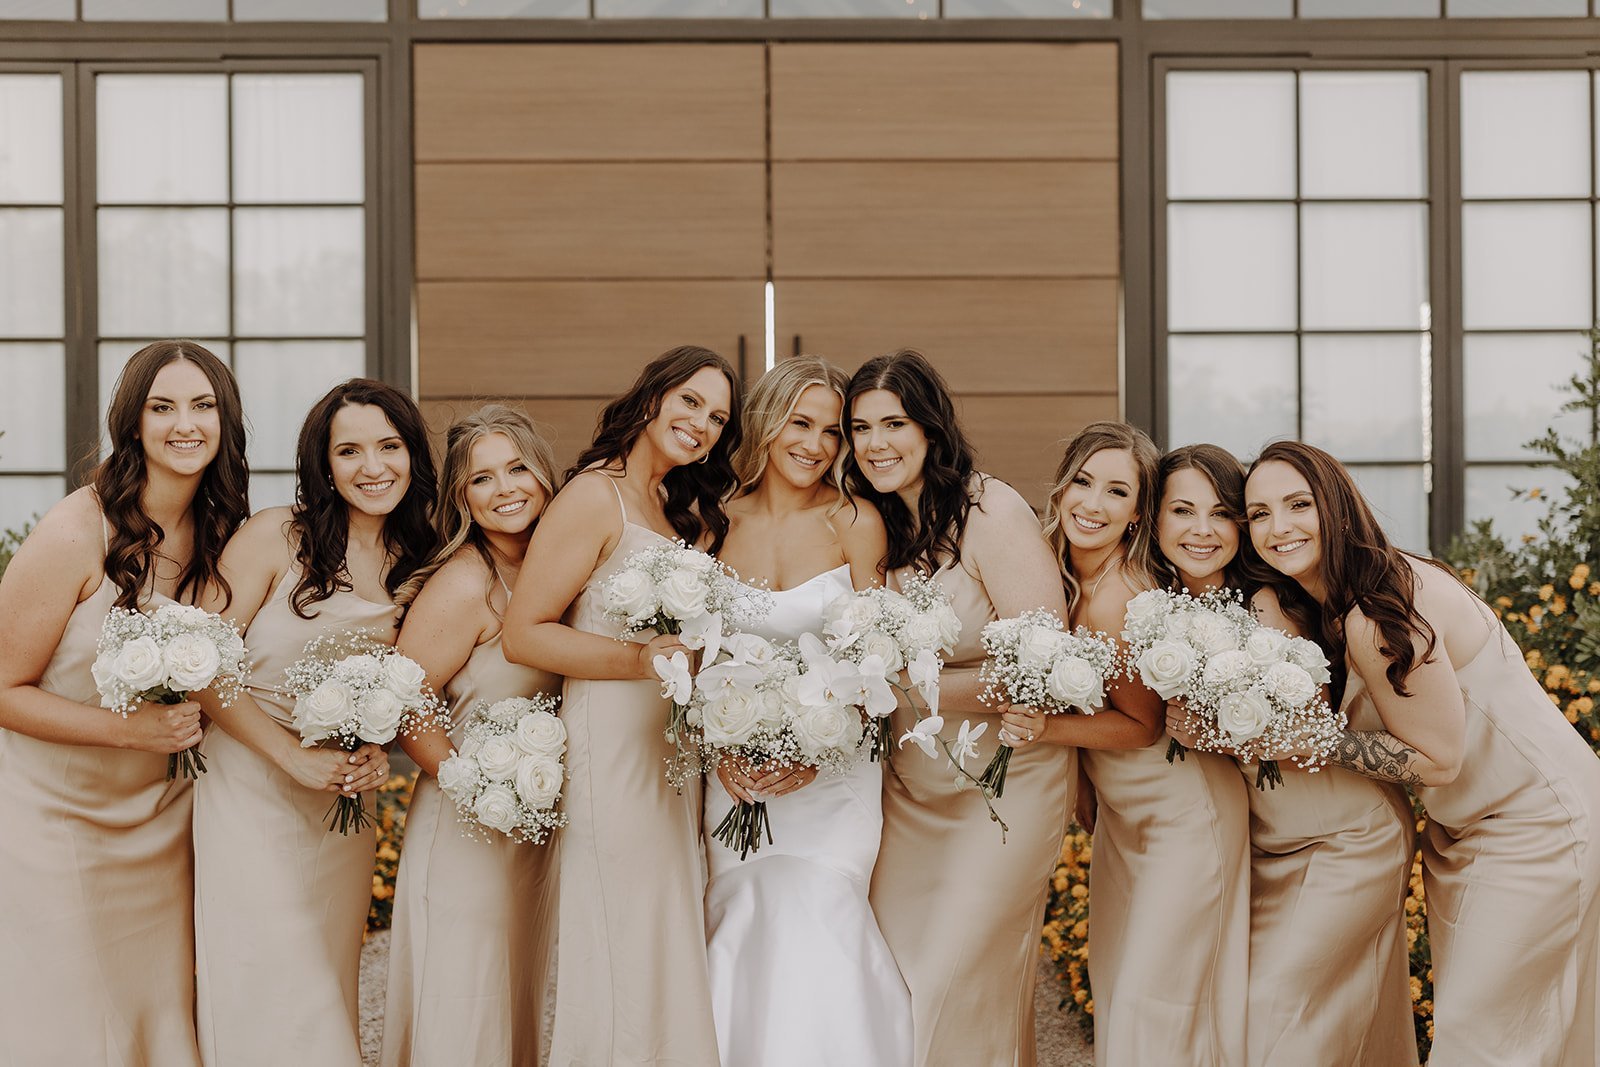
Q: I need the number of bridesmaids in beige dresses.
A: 8